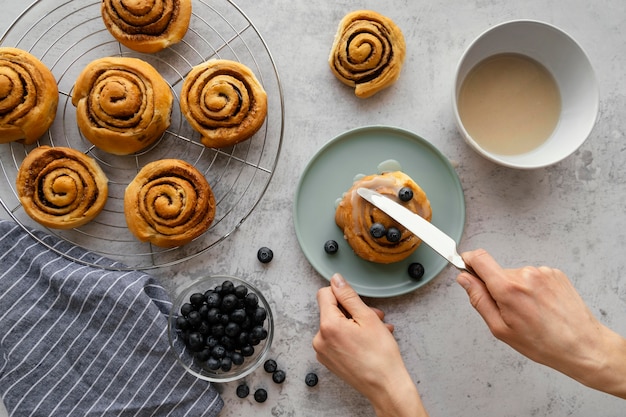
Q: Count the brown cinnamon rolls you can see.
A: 8